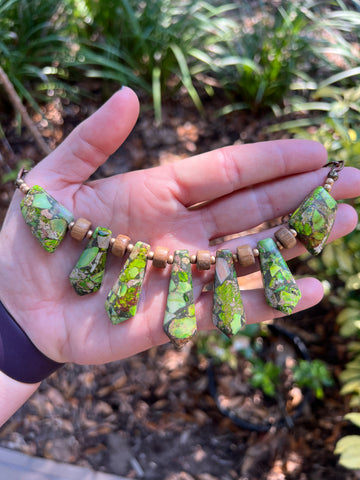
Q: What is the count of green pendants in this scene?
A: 7